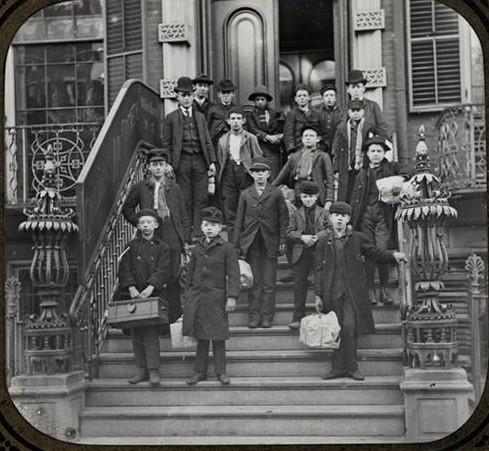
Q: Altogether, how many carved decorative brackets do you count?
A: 4